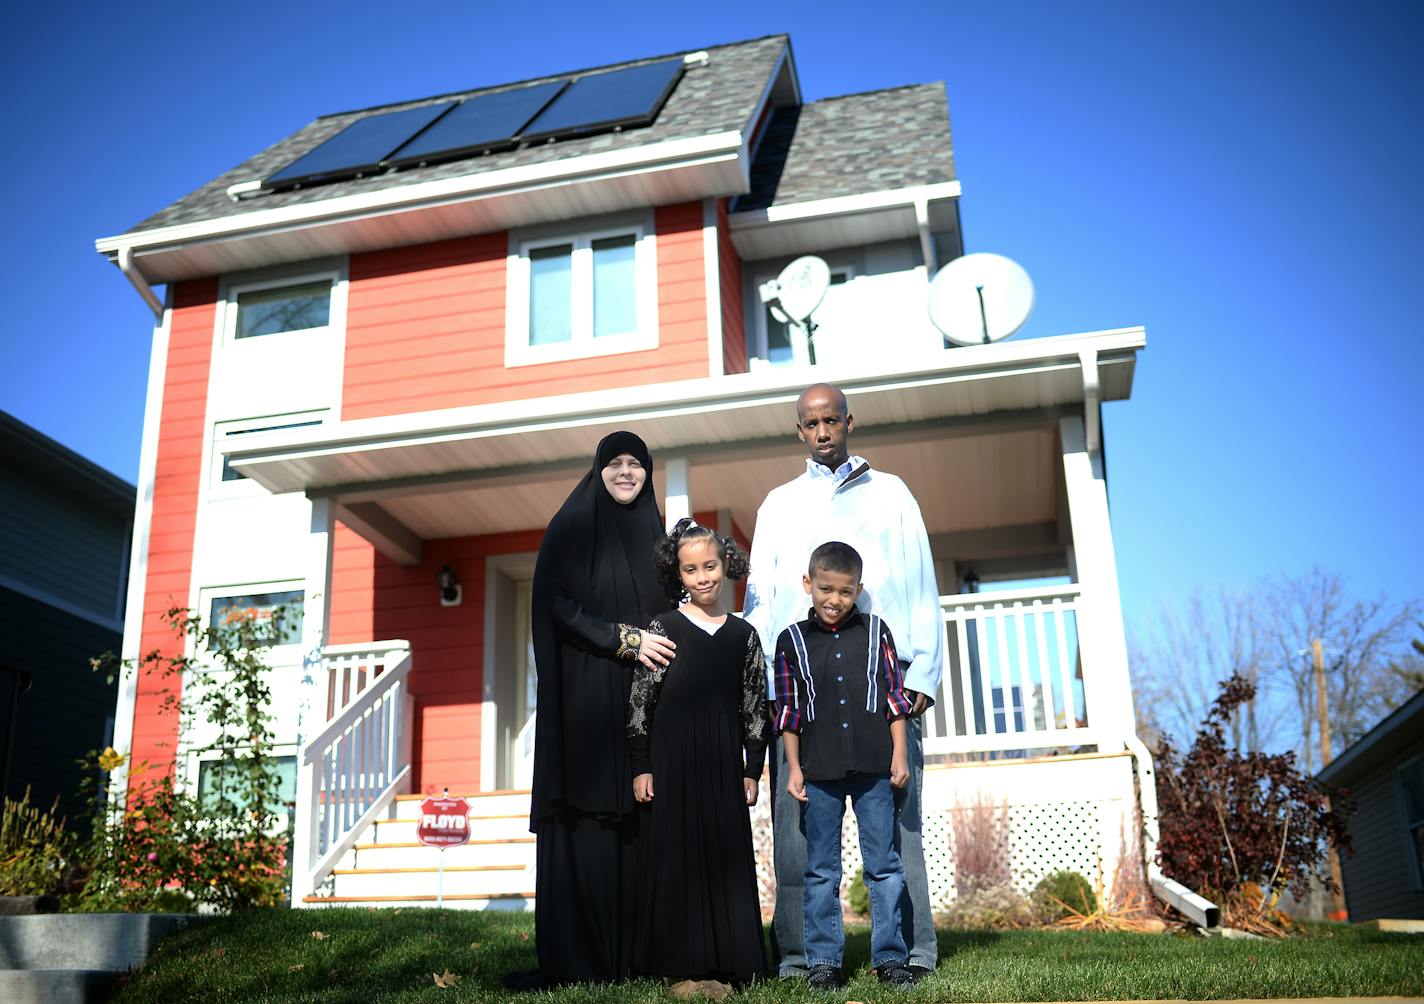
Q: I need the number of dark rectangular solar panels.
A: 3